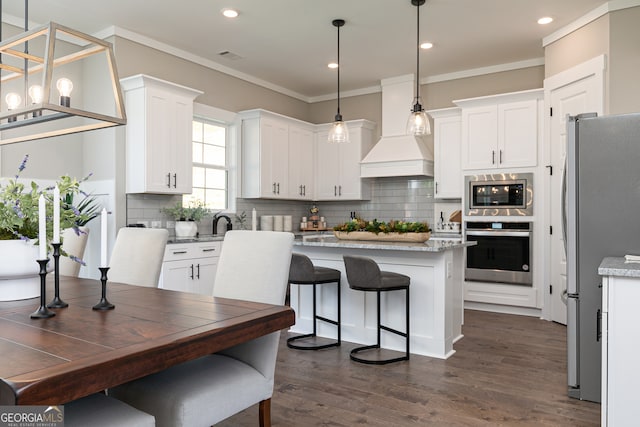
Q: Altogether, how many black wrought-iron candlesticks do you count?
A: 3